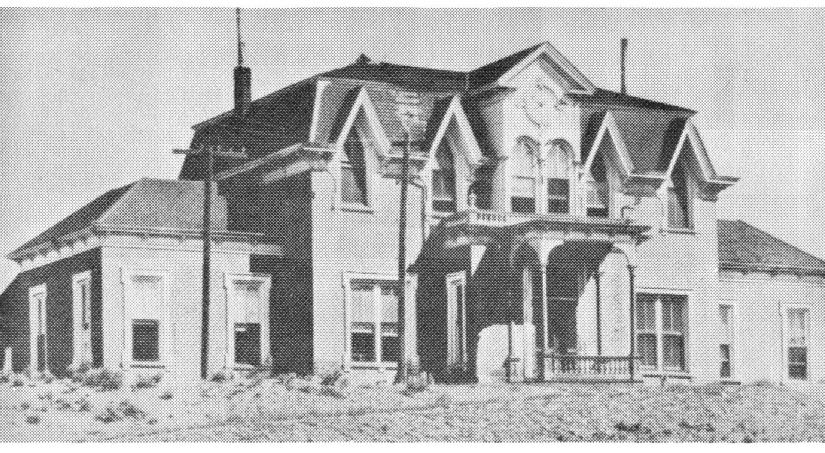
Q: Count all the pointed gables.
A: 5